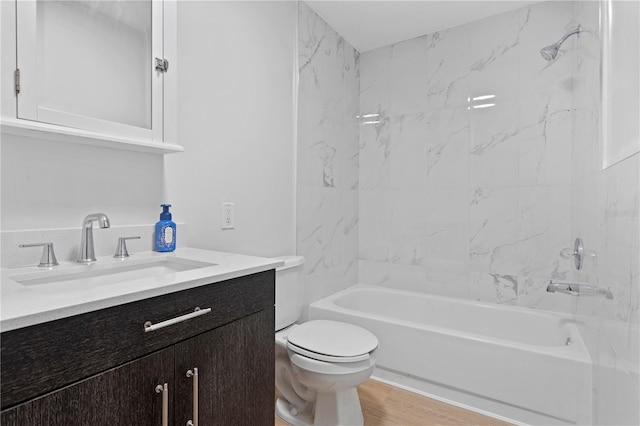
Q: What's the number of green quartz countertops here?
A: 0